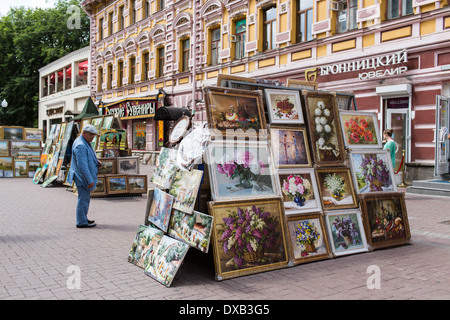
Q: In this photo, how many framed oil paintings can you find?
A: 13